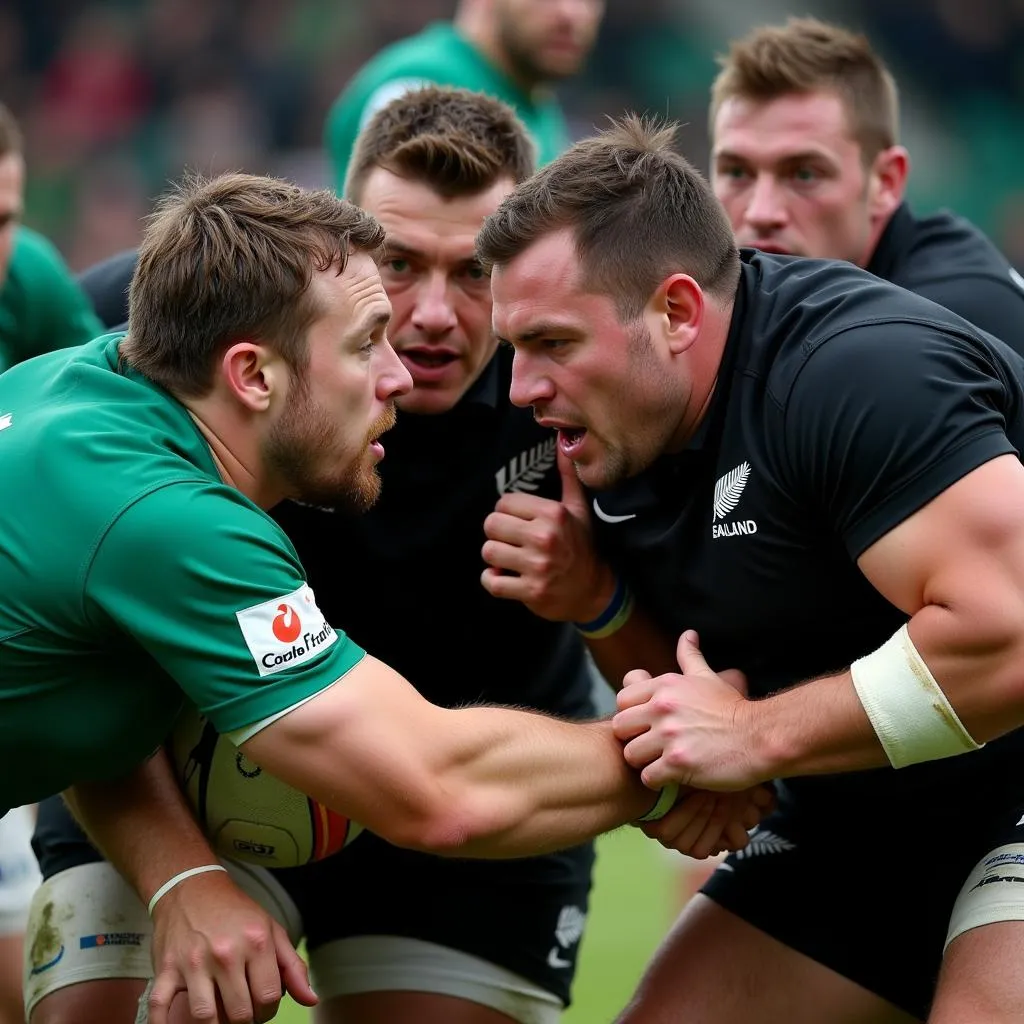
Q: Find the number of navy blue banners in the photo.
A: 0